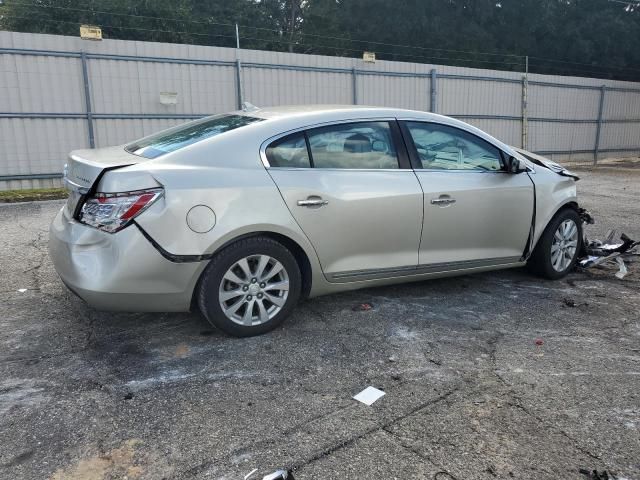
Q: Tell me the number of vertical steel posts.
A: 6